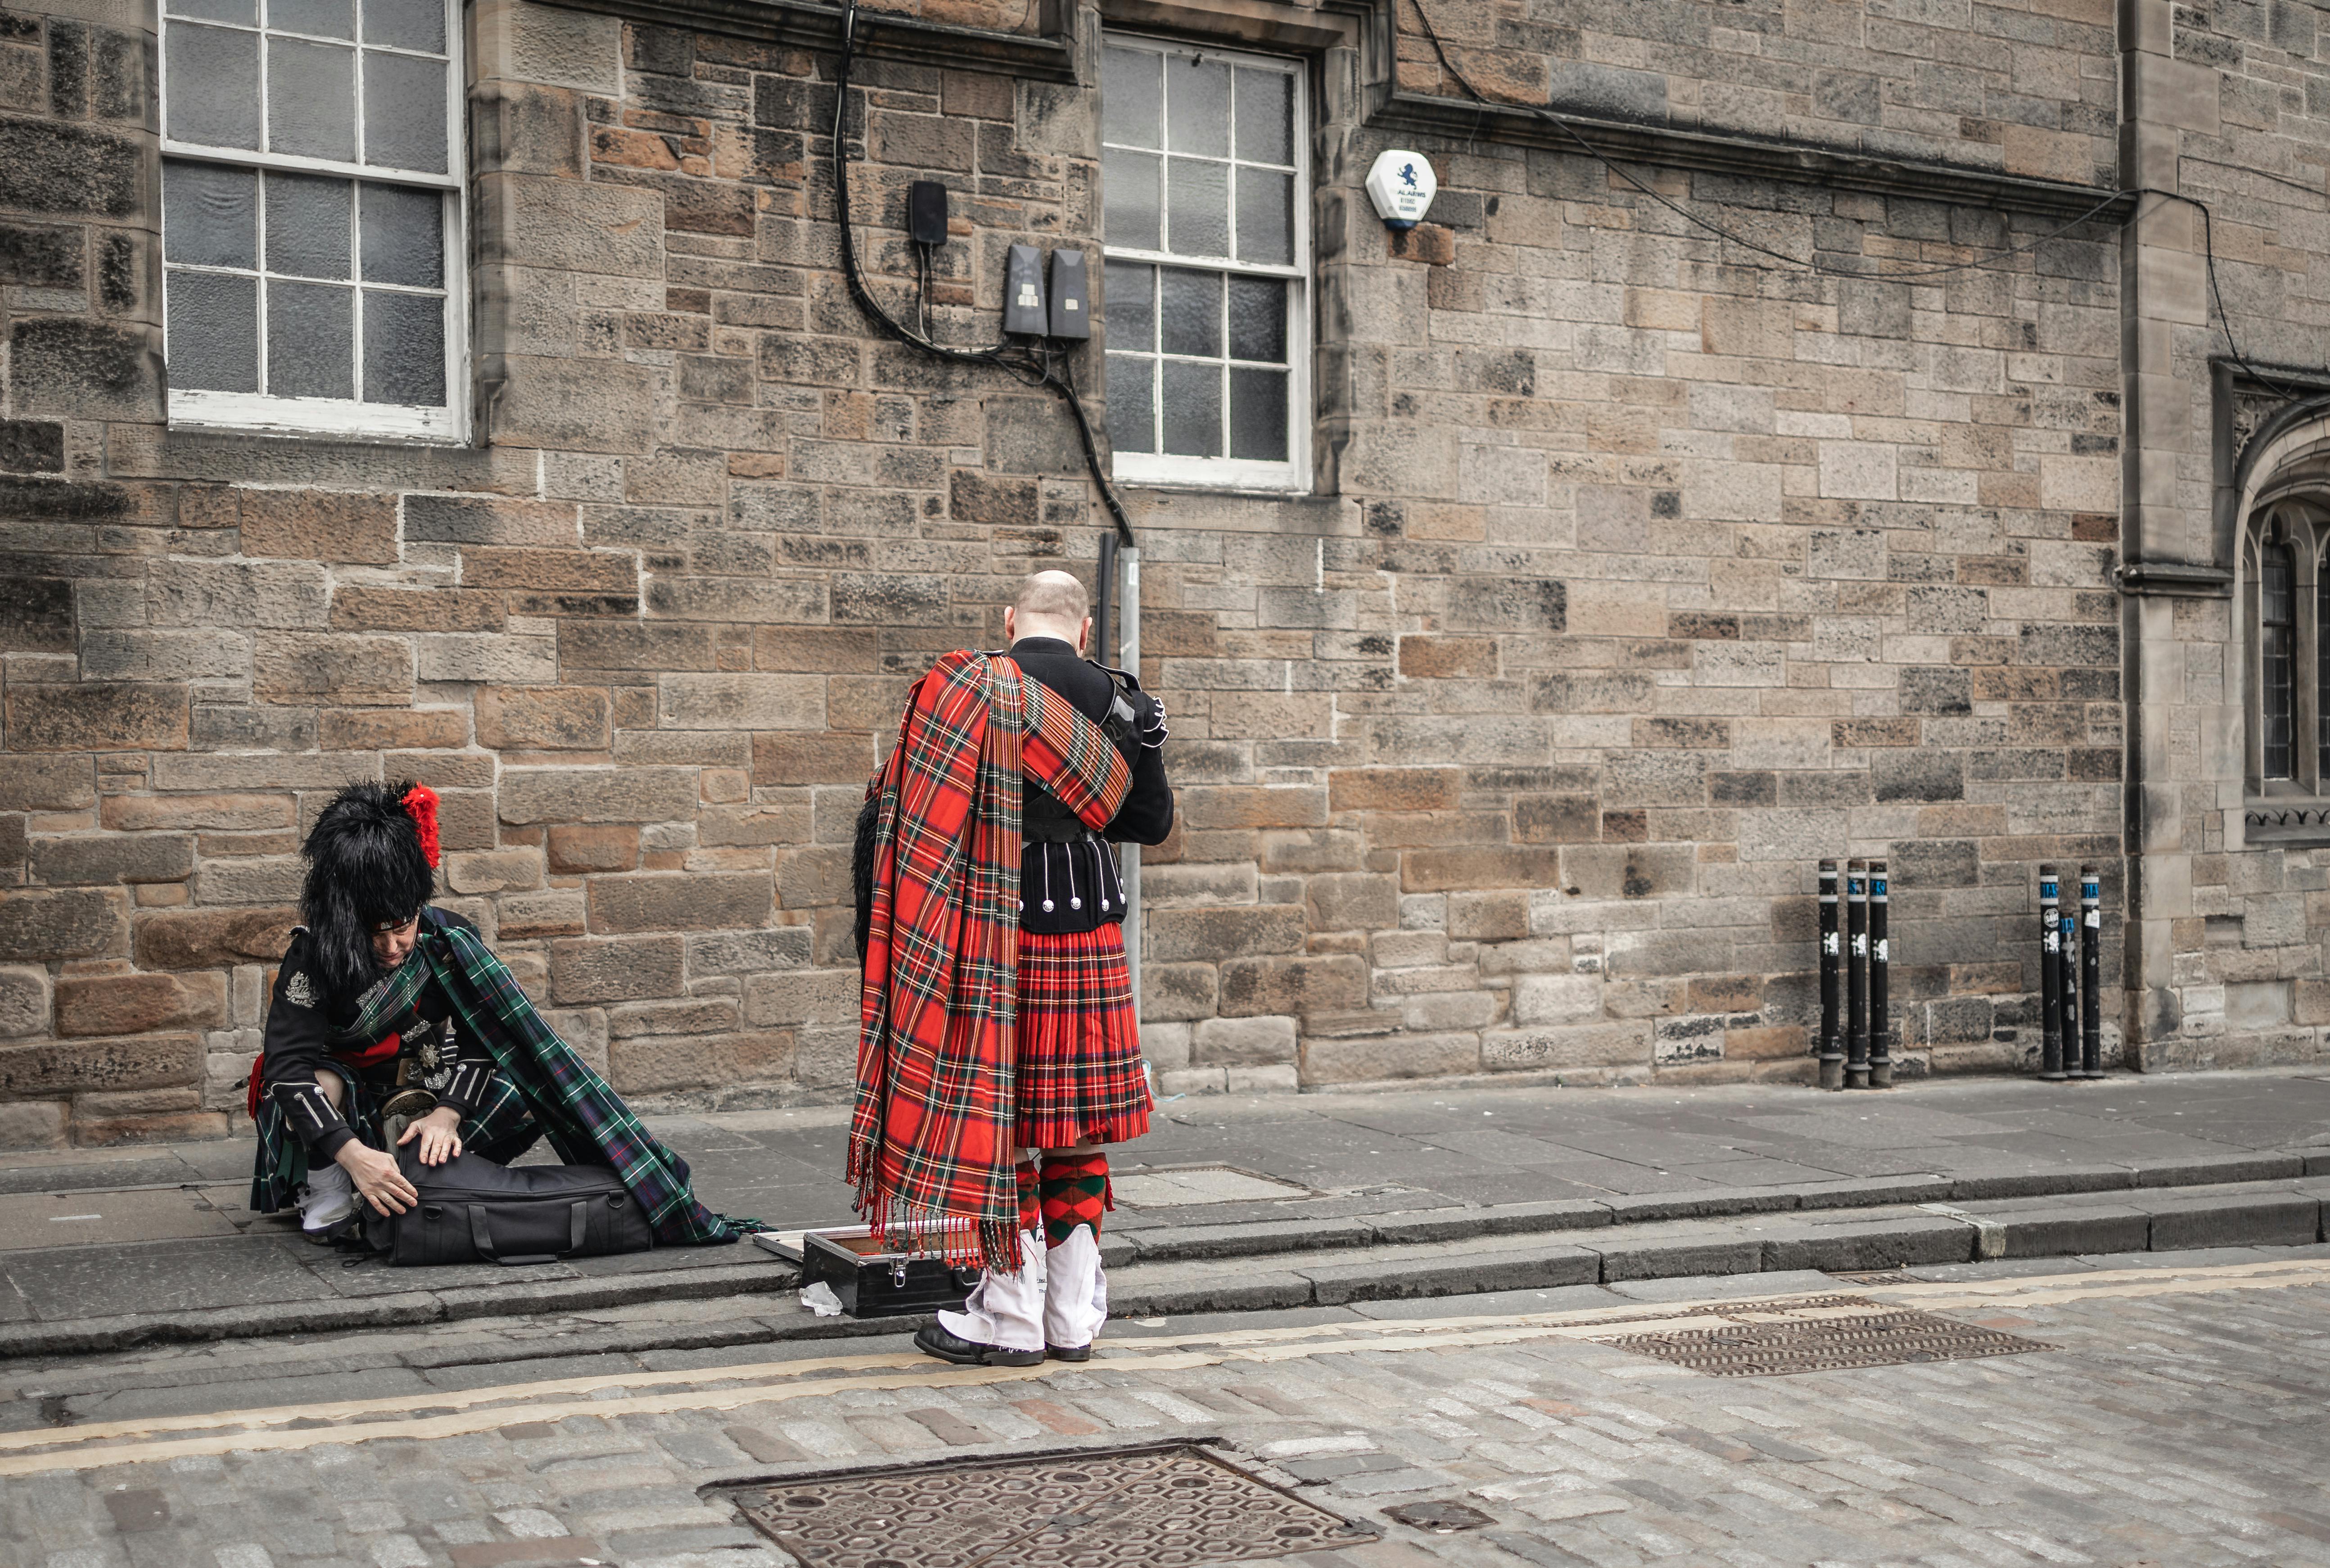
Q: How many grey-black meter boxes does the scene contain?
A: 3